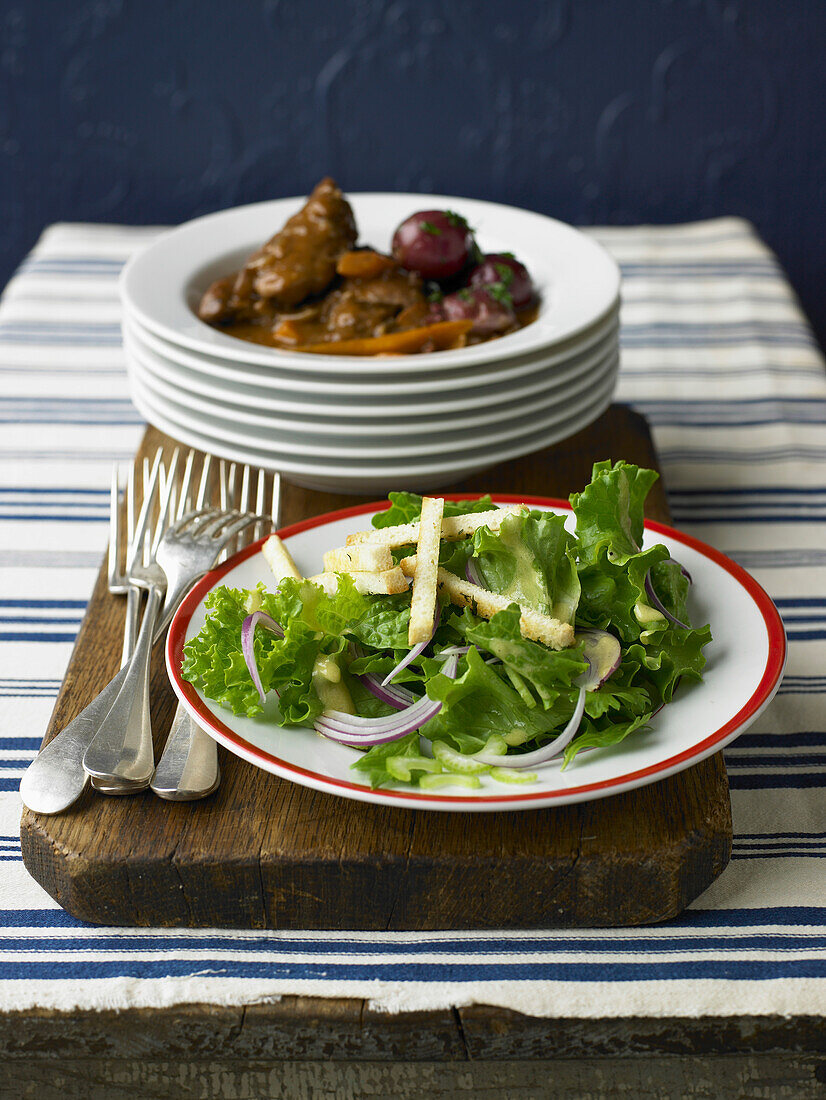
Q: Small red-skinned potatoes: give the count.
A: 3